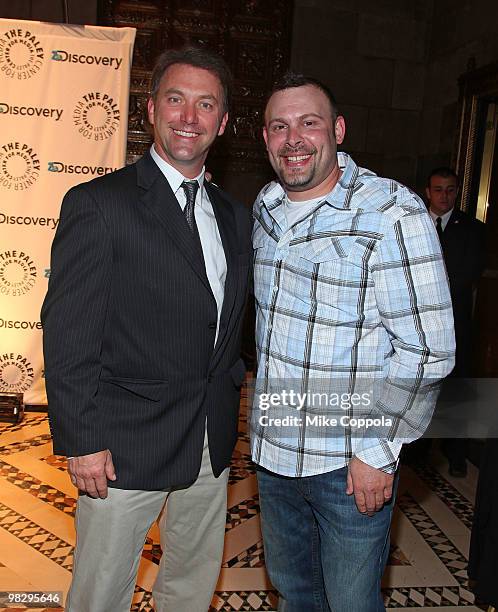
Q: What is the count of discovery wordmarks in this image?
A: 5